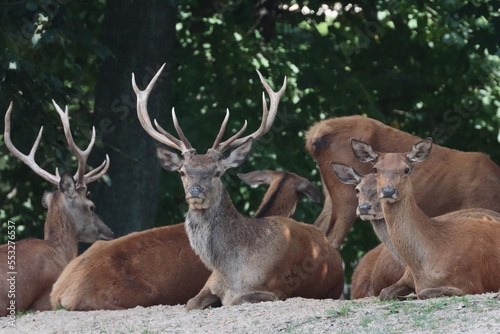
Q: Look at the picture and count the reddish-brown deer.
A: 6